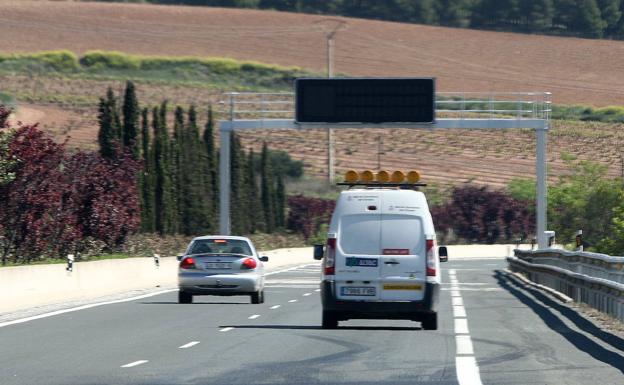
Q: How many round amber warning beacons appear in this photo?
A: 5